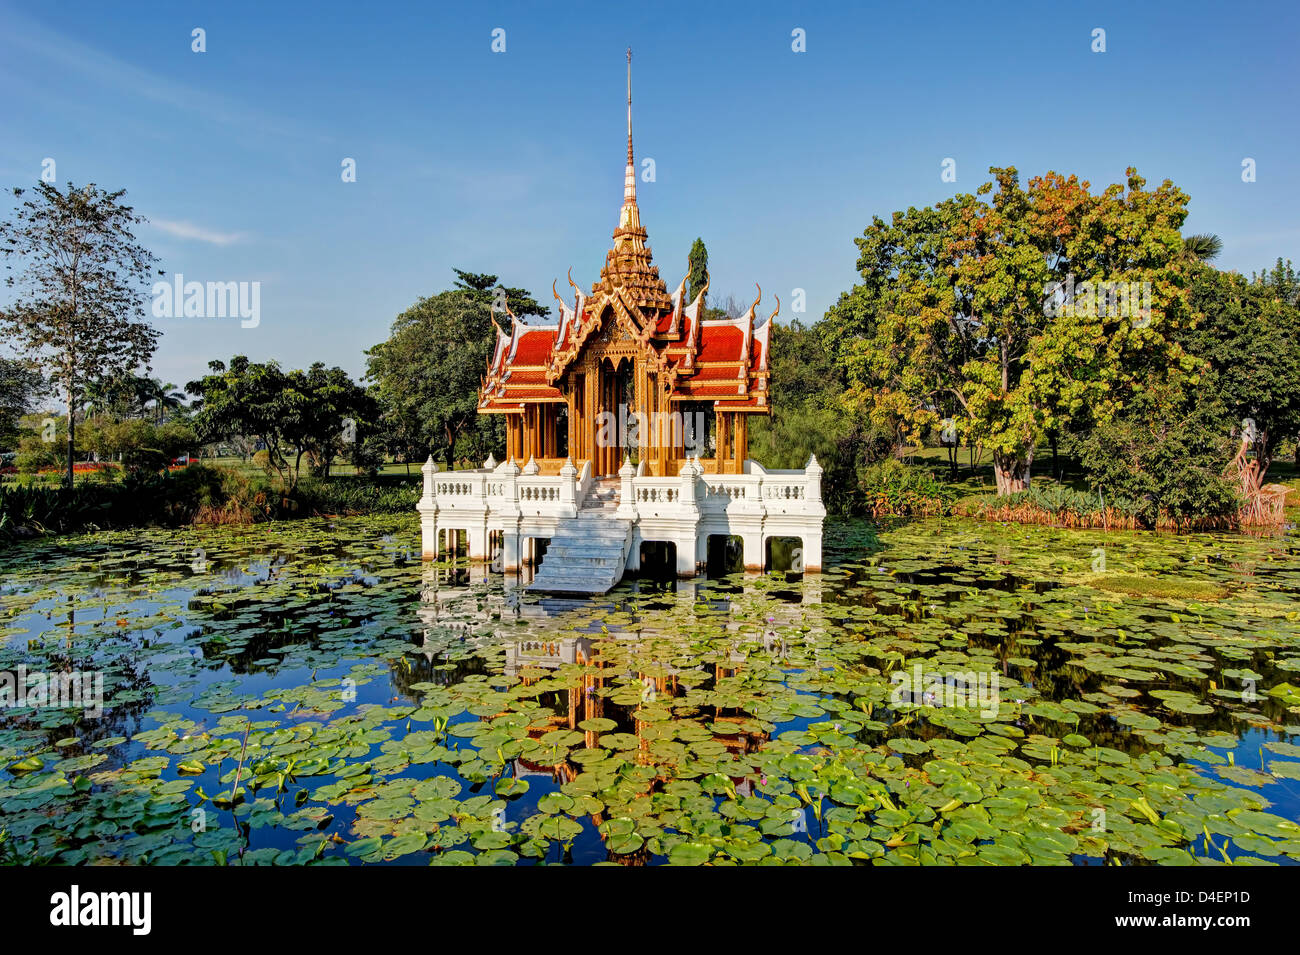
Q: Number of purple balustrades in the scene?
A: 0